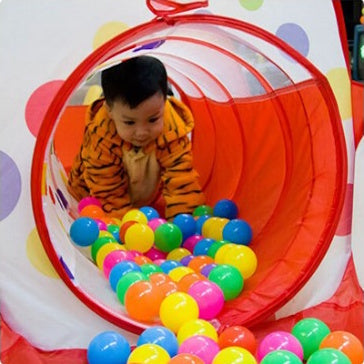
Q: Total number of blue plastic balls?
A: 12